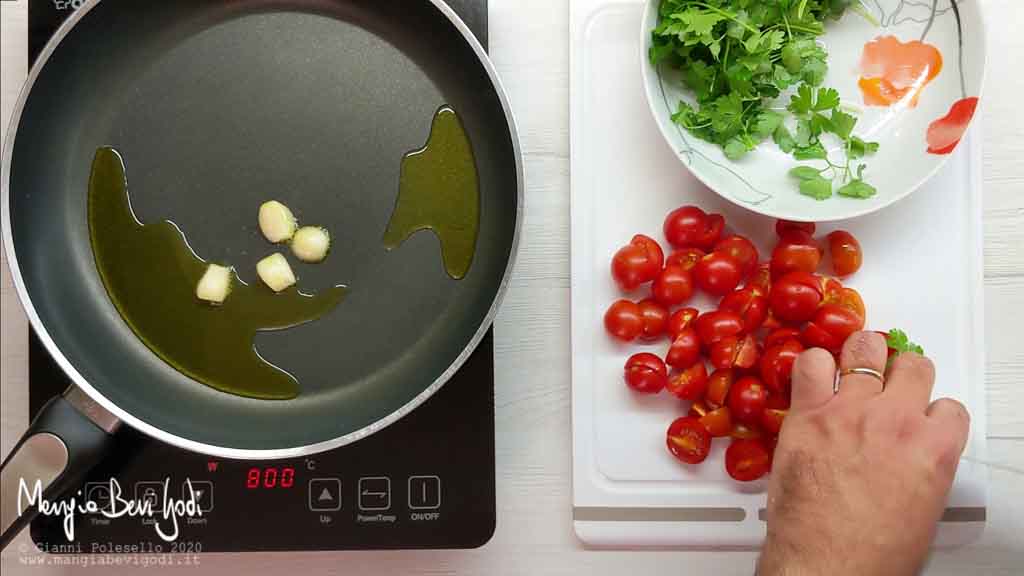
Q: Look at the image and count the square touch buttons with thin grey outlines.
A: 6